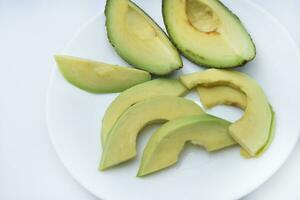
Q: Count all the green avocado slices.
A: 6